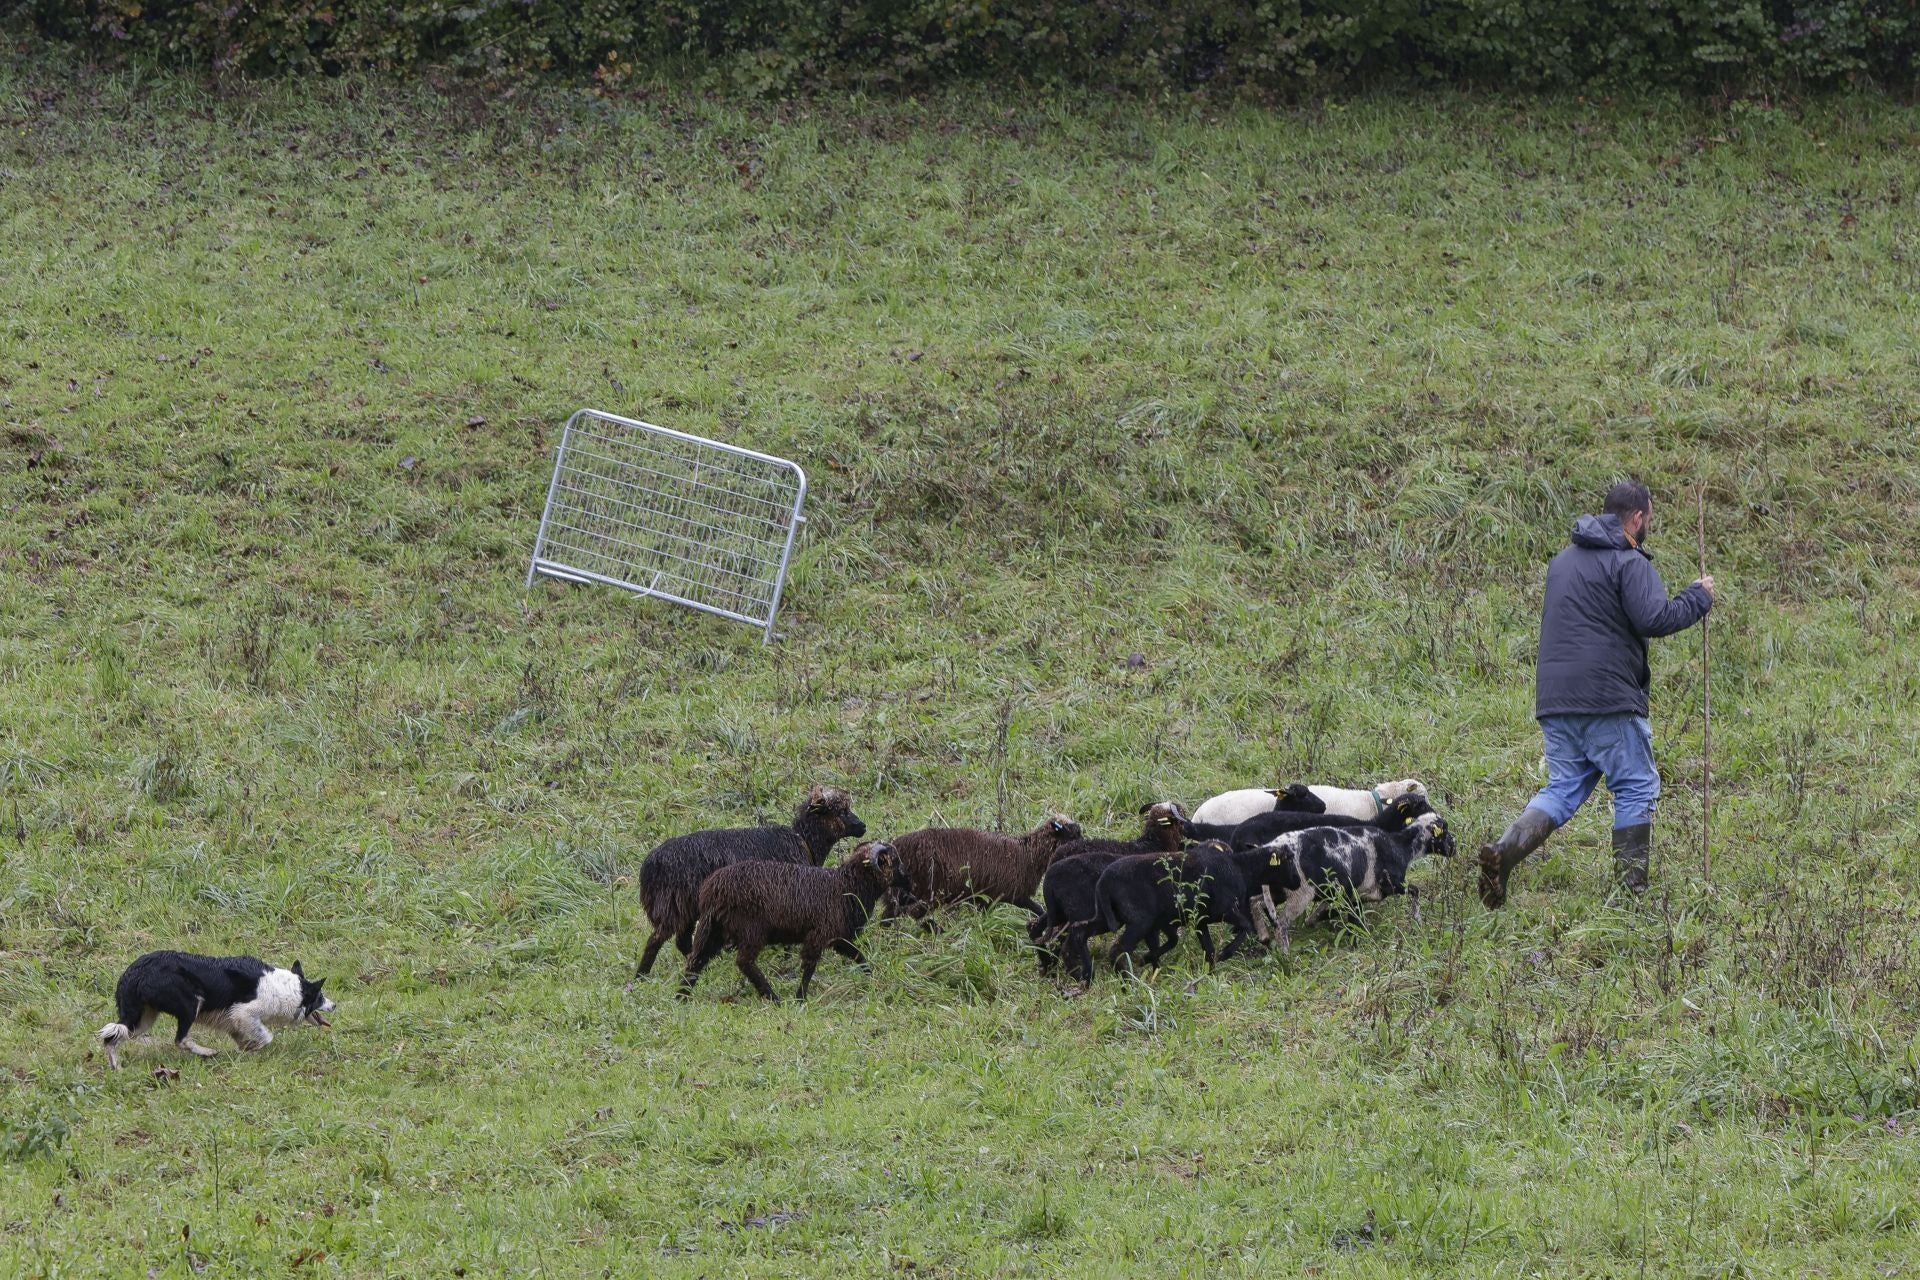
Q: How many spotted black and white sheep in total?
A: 1